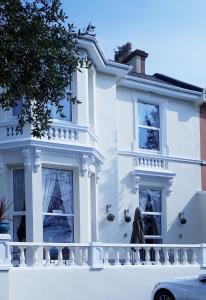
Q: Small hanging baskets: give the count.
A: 3